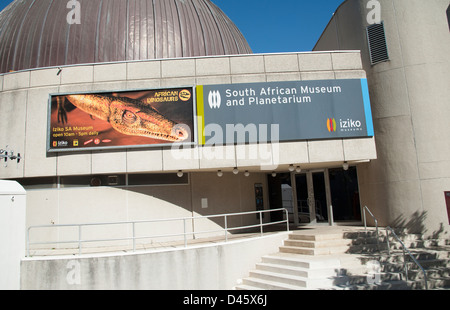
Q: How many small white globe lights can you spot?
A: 8